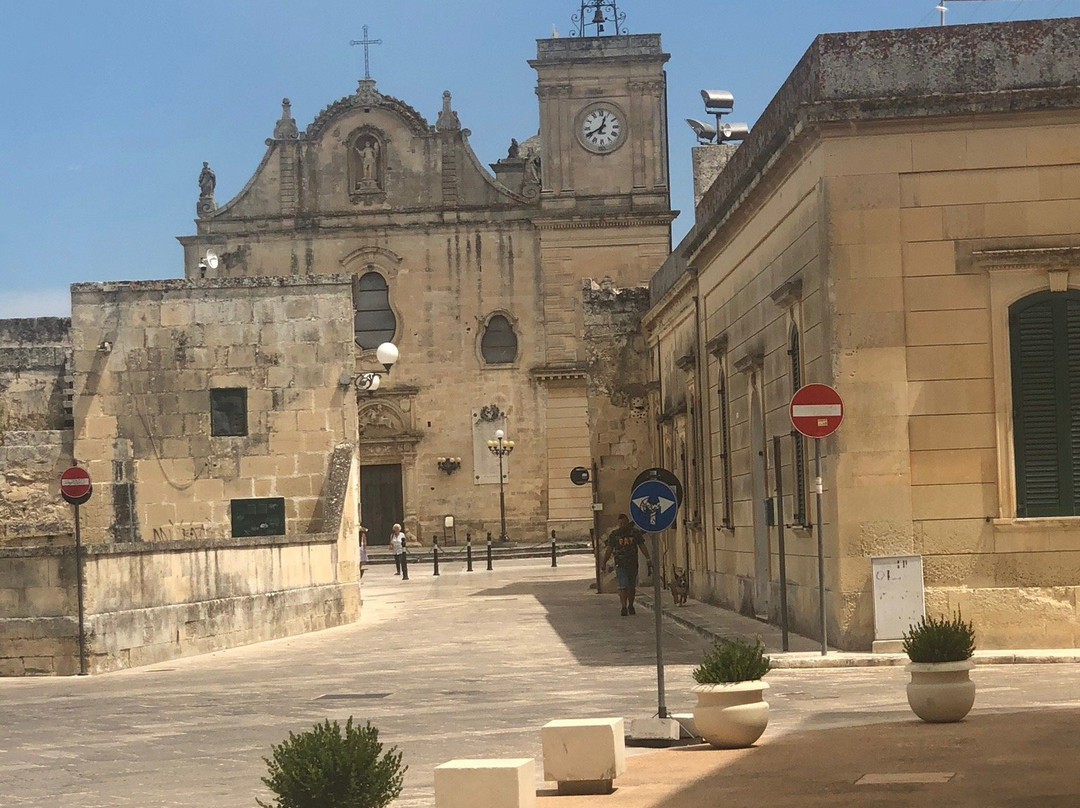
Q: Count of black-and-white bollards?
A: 5